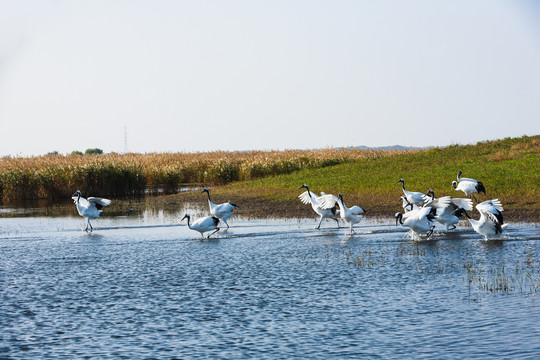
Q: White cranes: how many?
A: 13